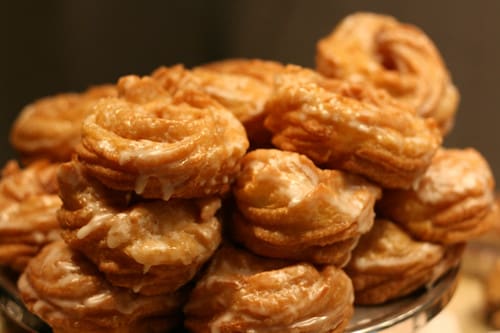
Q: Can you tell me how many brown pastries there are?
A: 12